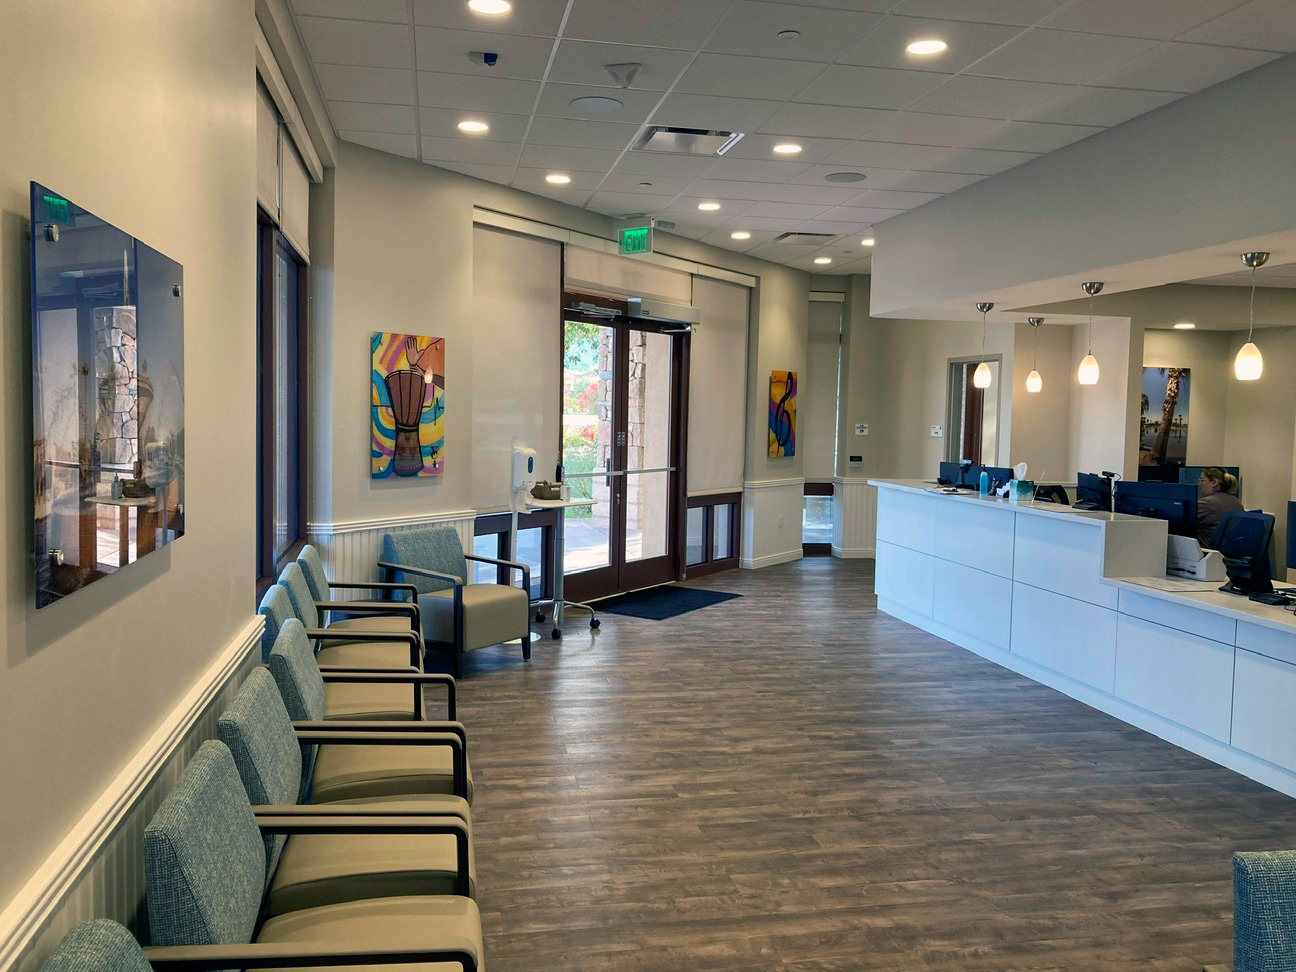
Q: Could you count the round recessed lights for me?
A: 10